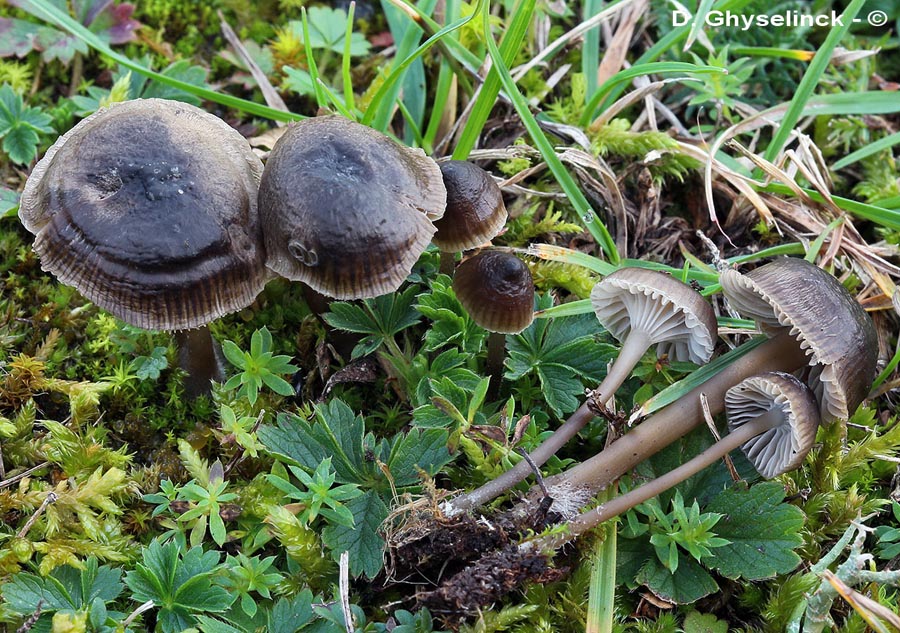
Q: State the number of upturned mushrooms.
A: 3